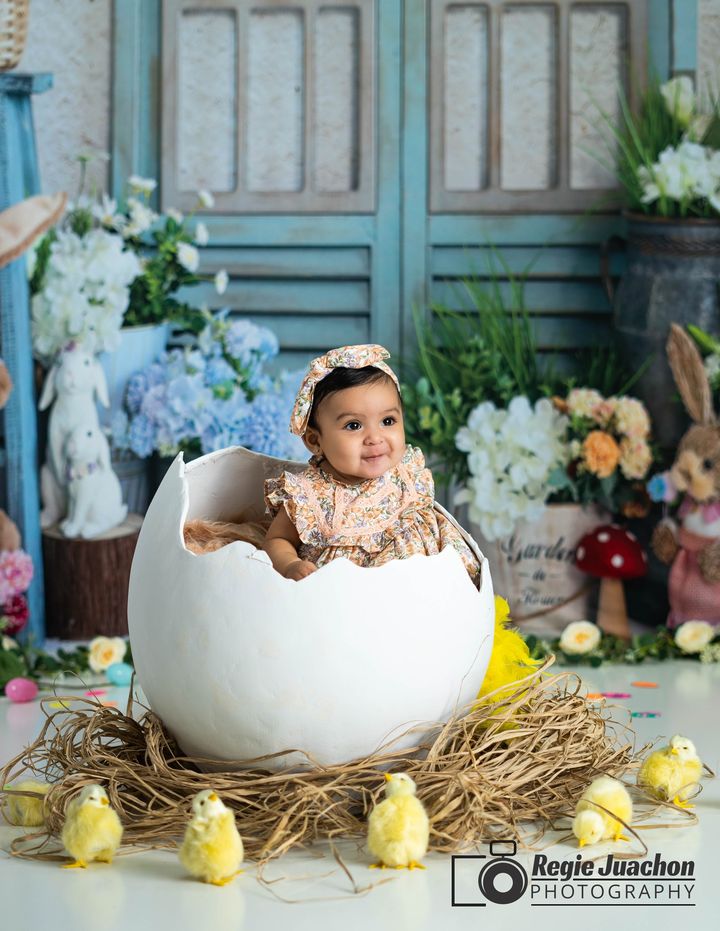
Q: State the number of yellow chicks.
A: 6